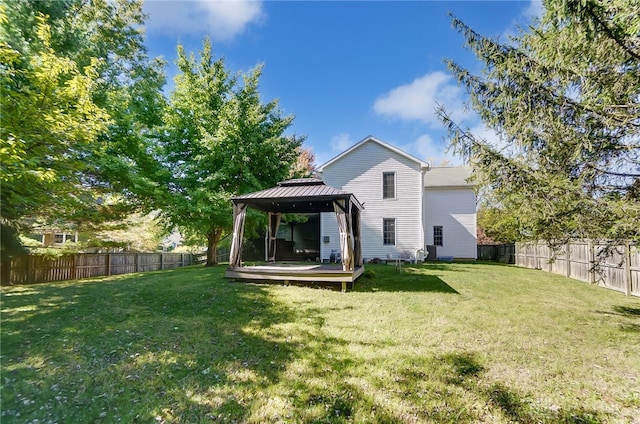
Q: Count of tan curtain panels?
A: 4